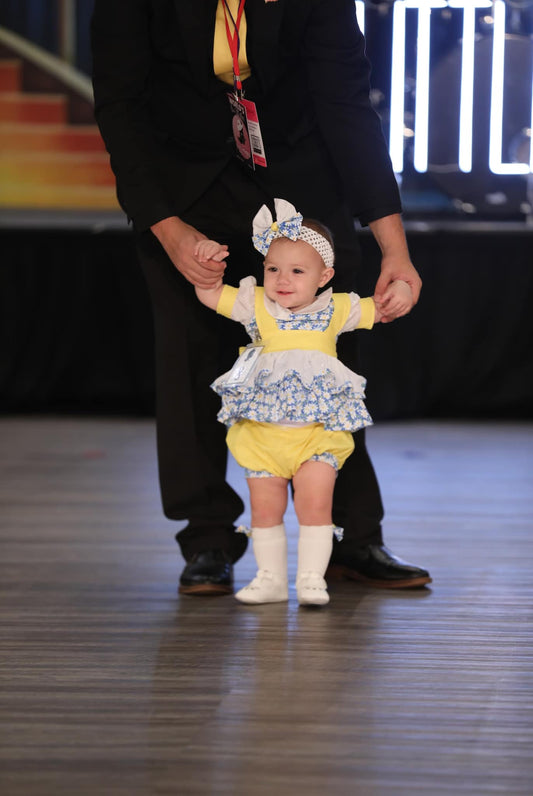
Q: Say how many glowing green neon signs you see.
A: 0